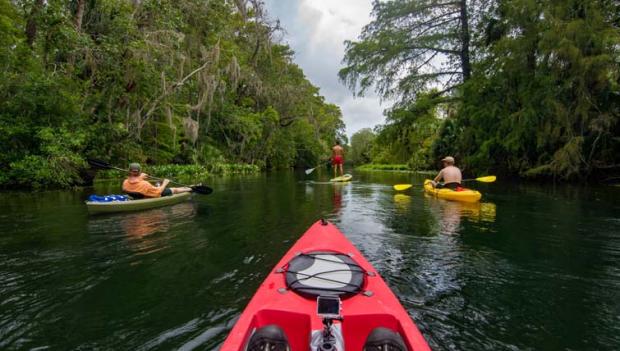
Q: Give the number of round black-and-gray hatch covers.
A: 1